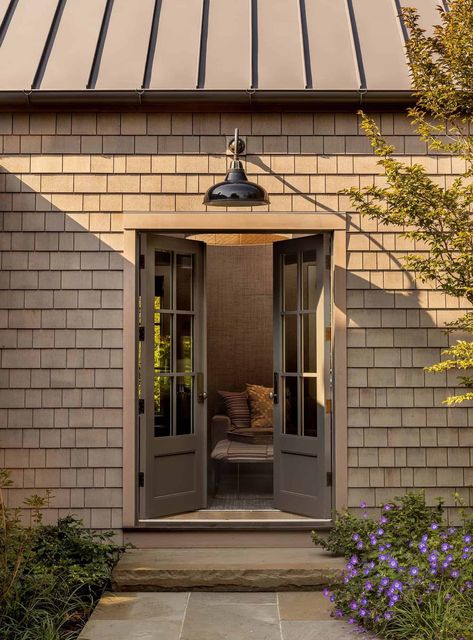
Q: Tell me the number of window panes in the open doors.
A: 12